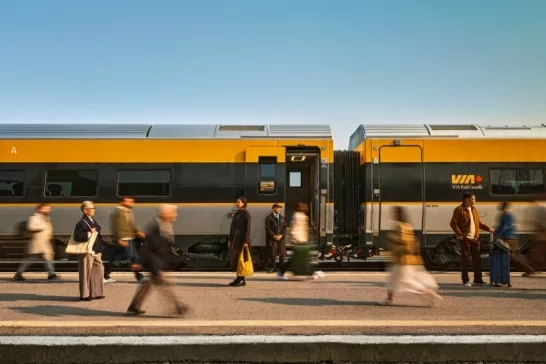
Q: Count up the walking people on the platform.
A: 7